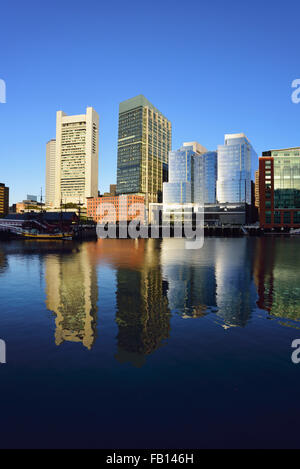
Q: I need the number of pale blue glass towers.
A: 2